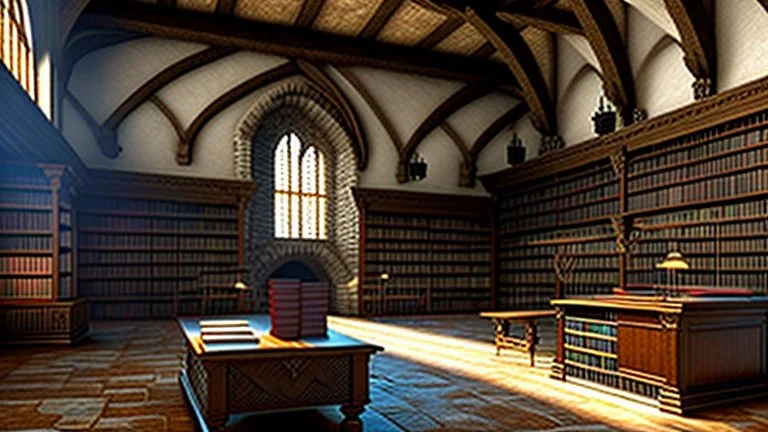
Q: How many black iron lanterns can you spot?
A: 3